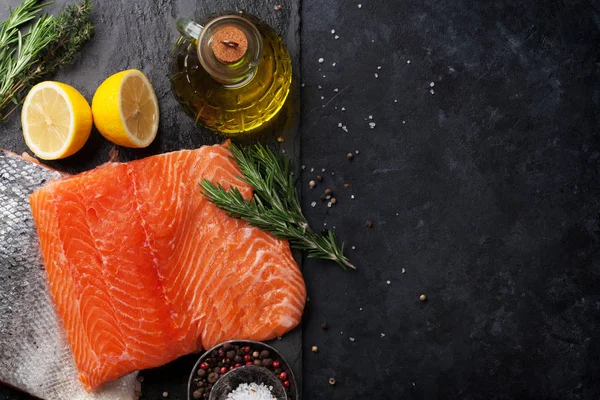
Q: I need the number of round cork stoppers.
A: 1